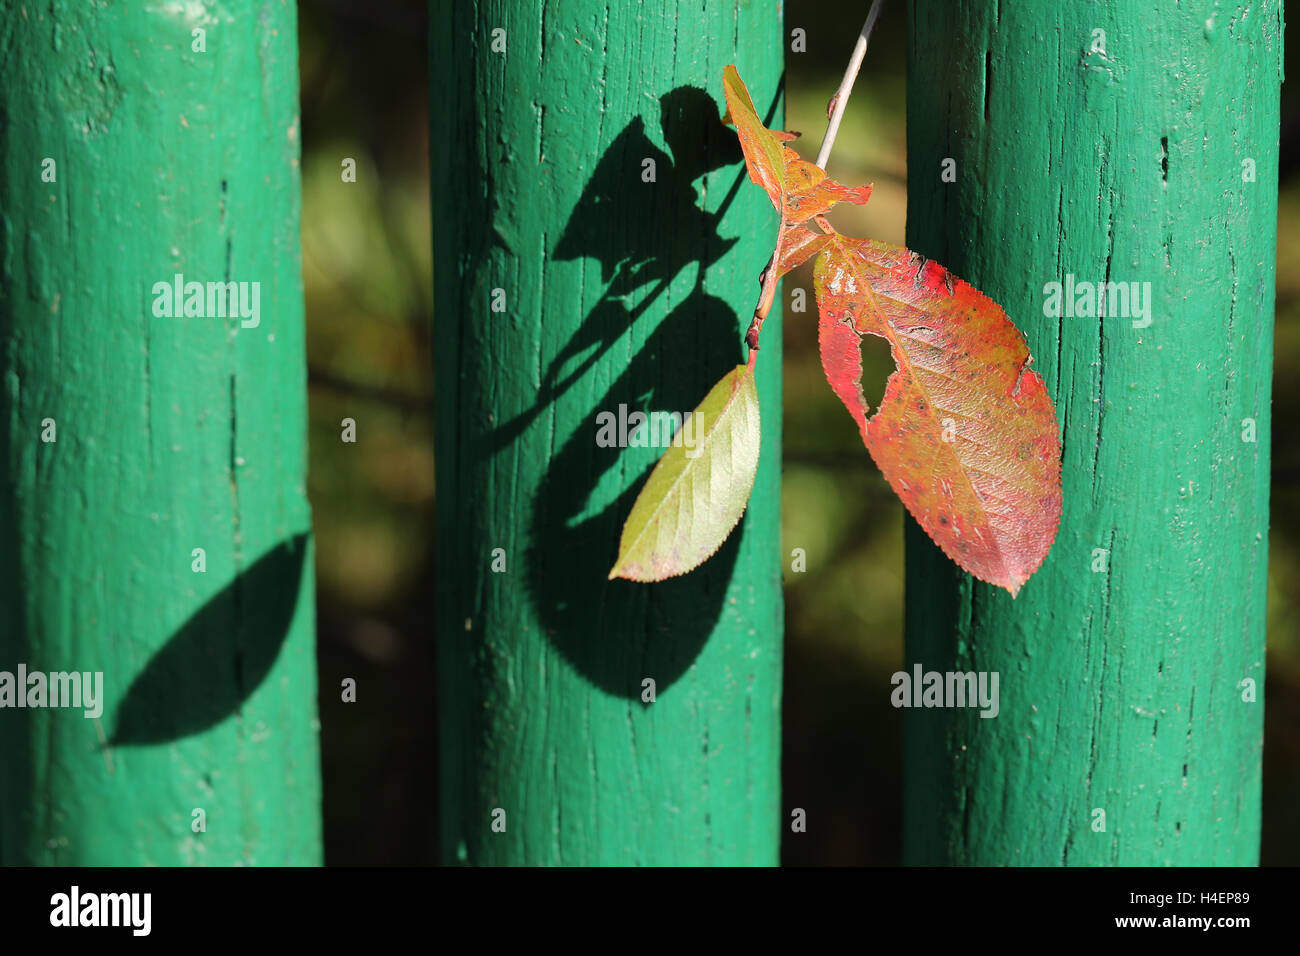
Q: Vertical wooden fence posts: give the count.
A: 3